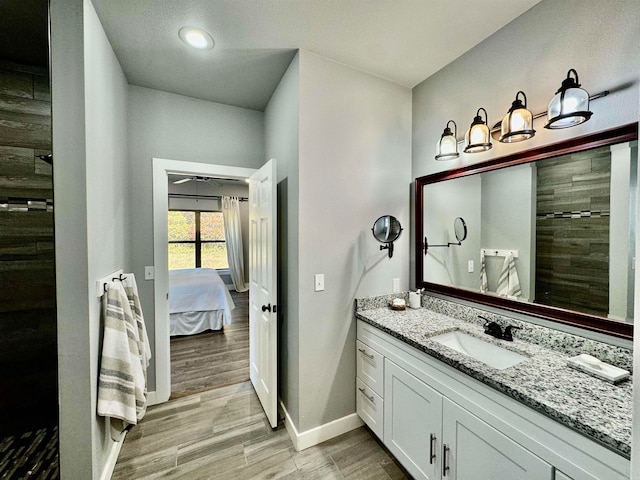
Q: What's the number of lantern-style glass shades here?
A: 4